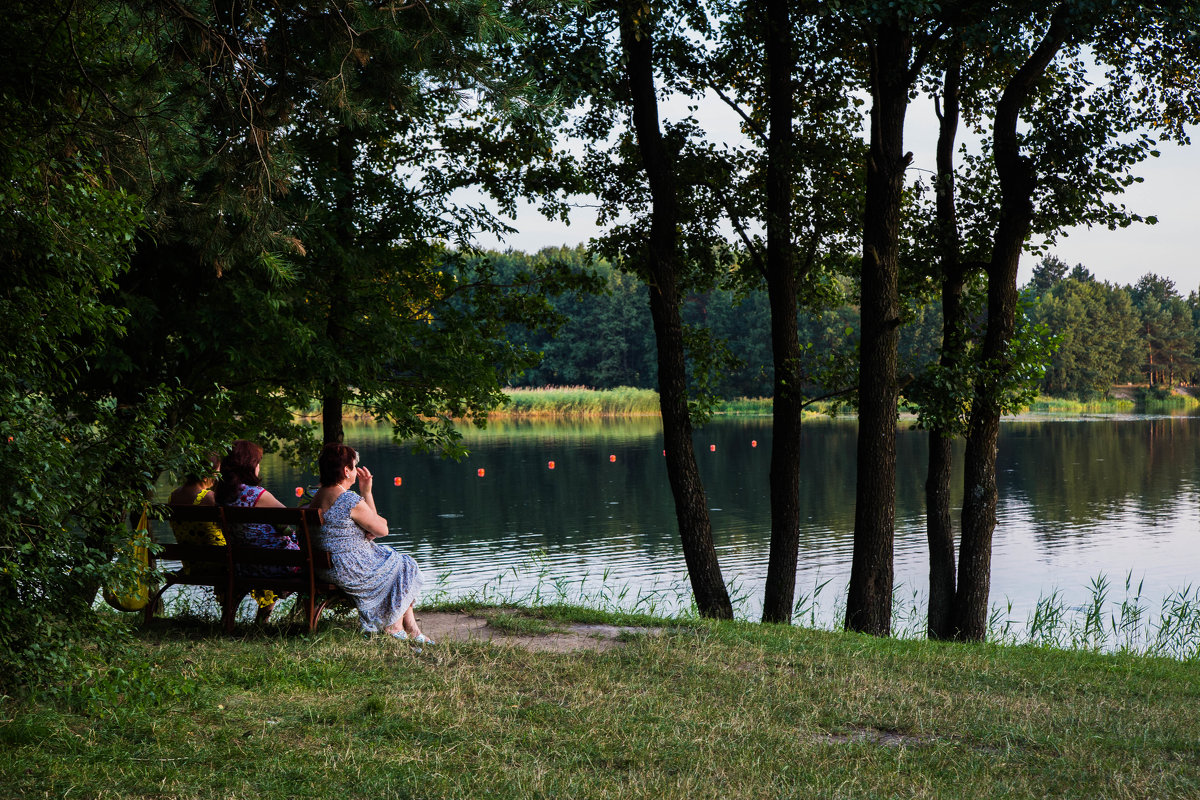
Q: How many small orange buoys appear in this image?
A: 8